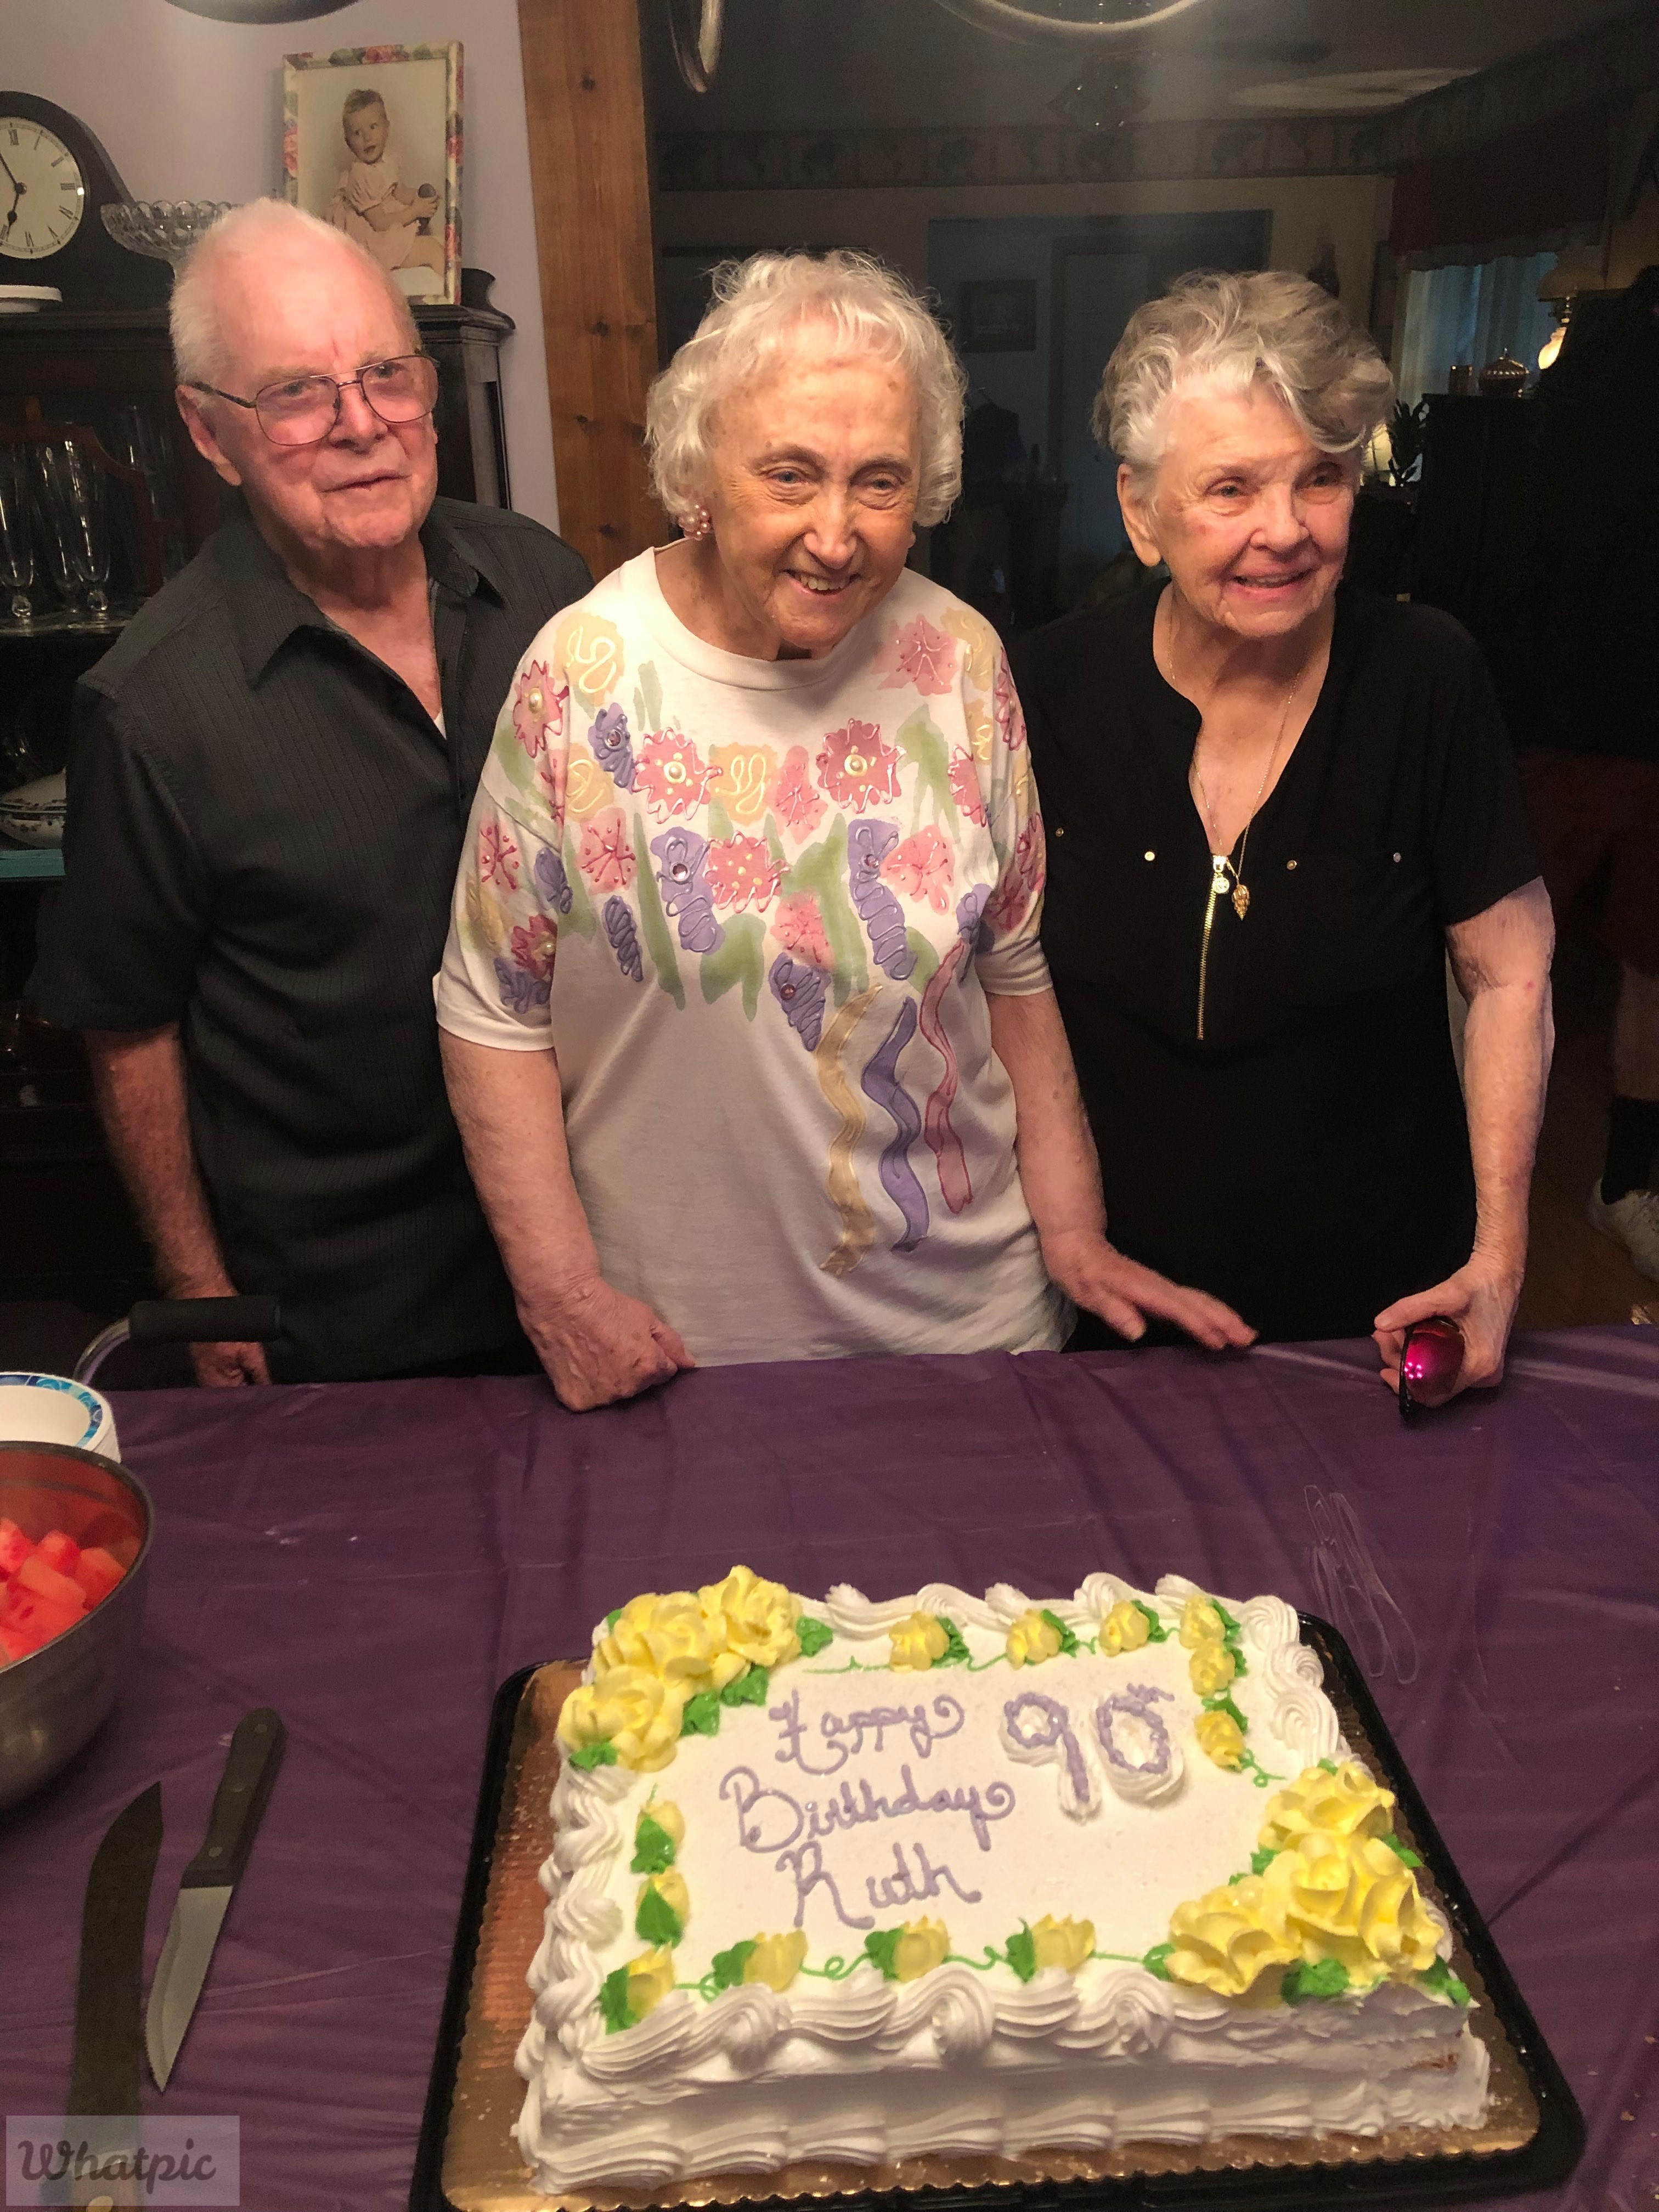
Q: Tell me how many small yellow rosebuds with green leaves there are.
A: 12